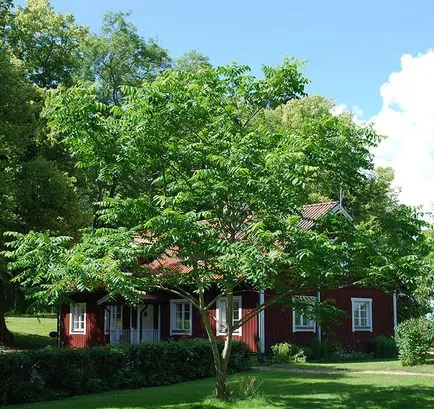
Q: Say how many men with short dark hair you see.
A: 0